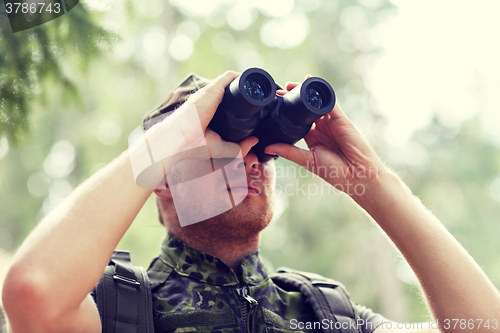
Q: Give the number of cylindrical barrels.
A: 2